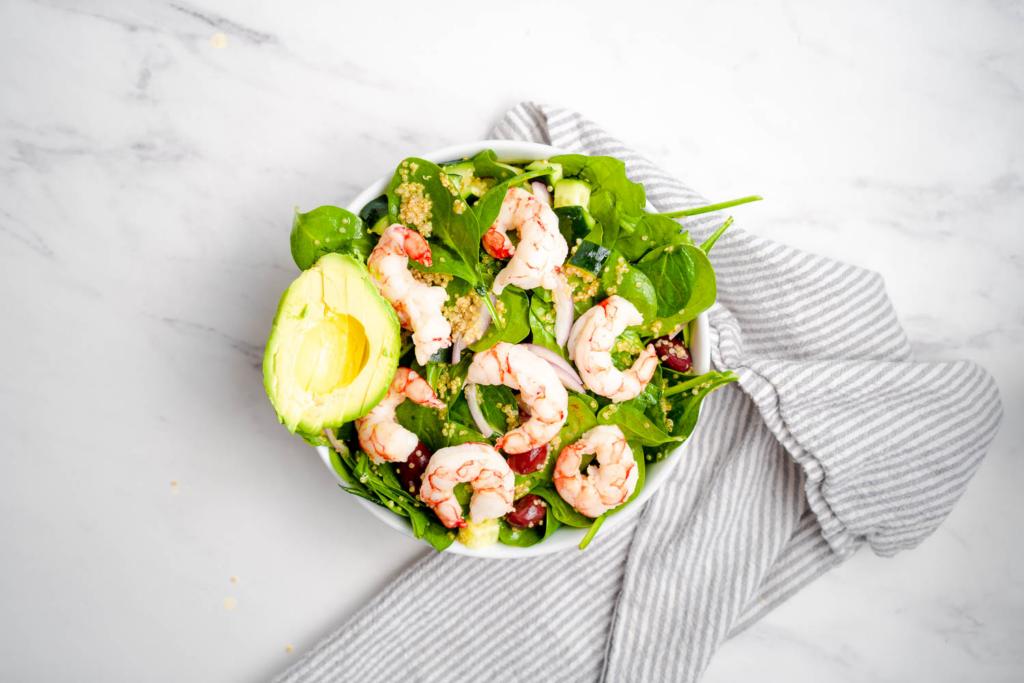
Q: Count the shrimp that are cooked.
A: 7